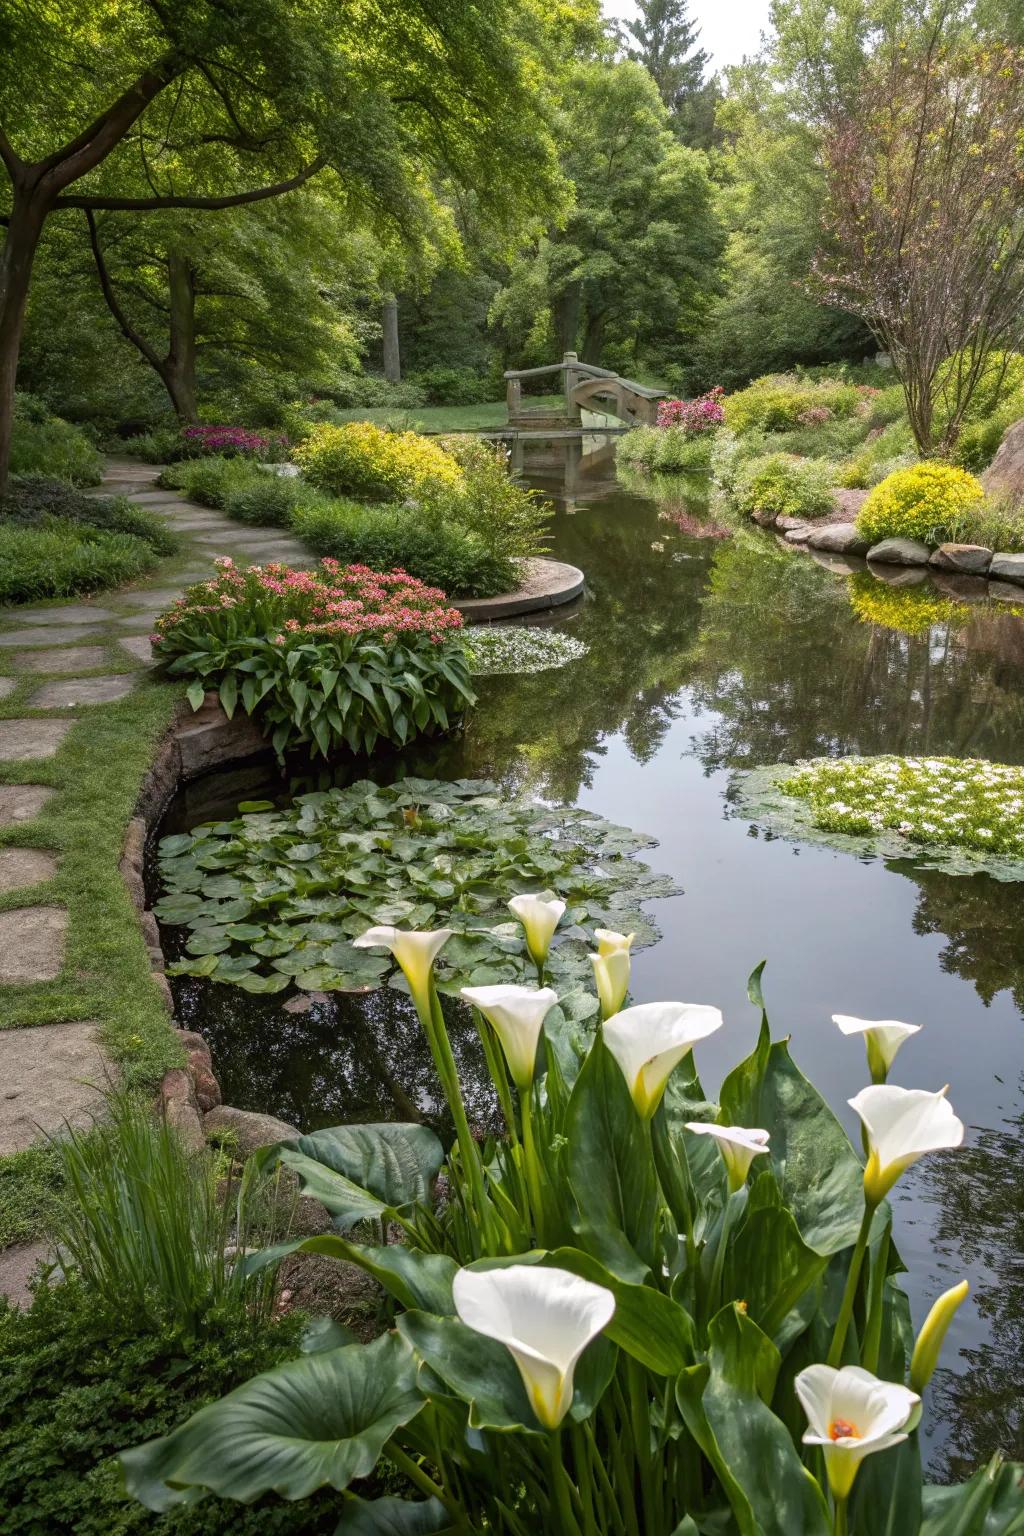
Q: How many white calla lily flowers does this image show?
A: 10